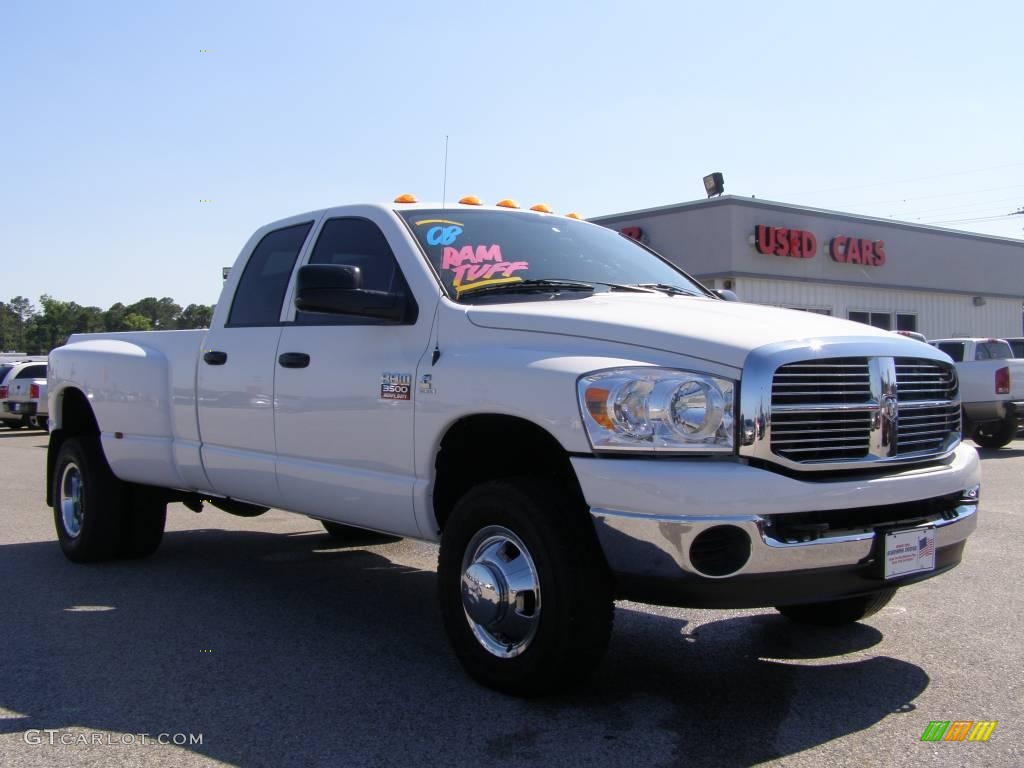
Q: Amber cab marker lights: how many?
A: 5